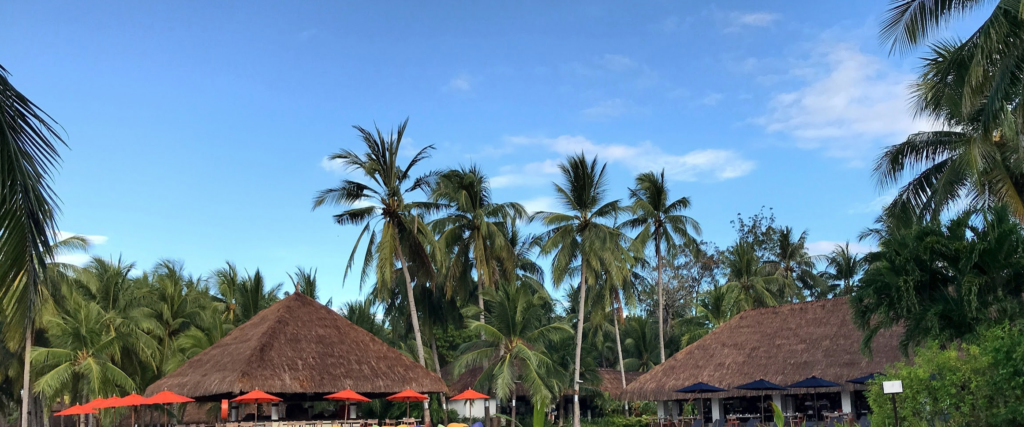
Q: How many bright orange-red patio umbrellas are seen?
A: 9